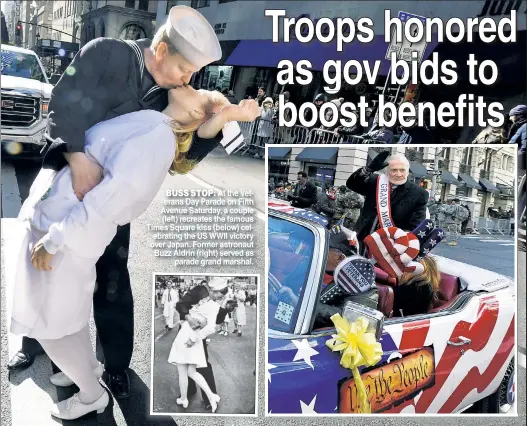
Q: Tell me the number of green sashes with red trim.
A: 0